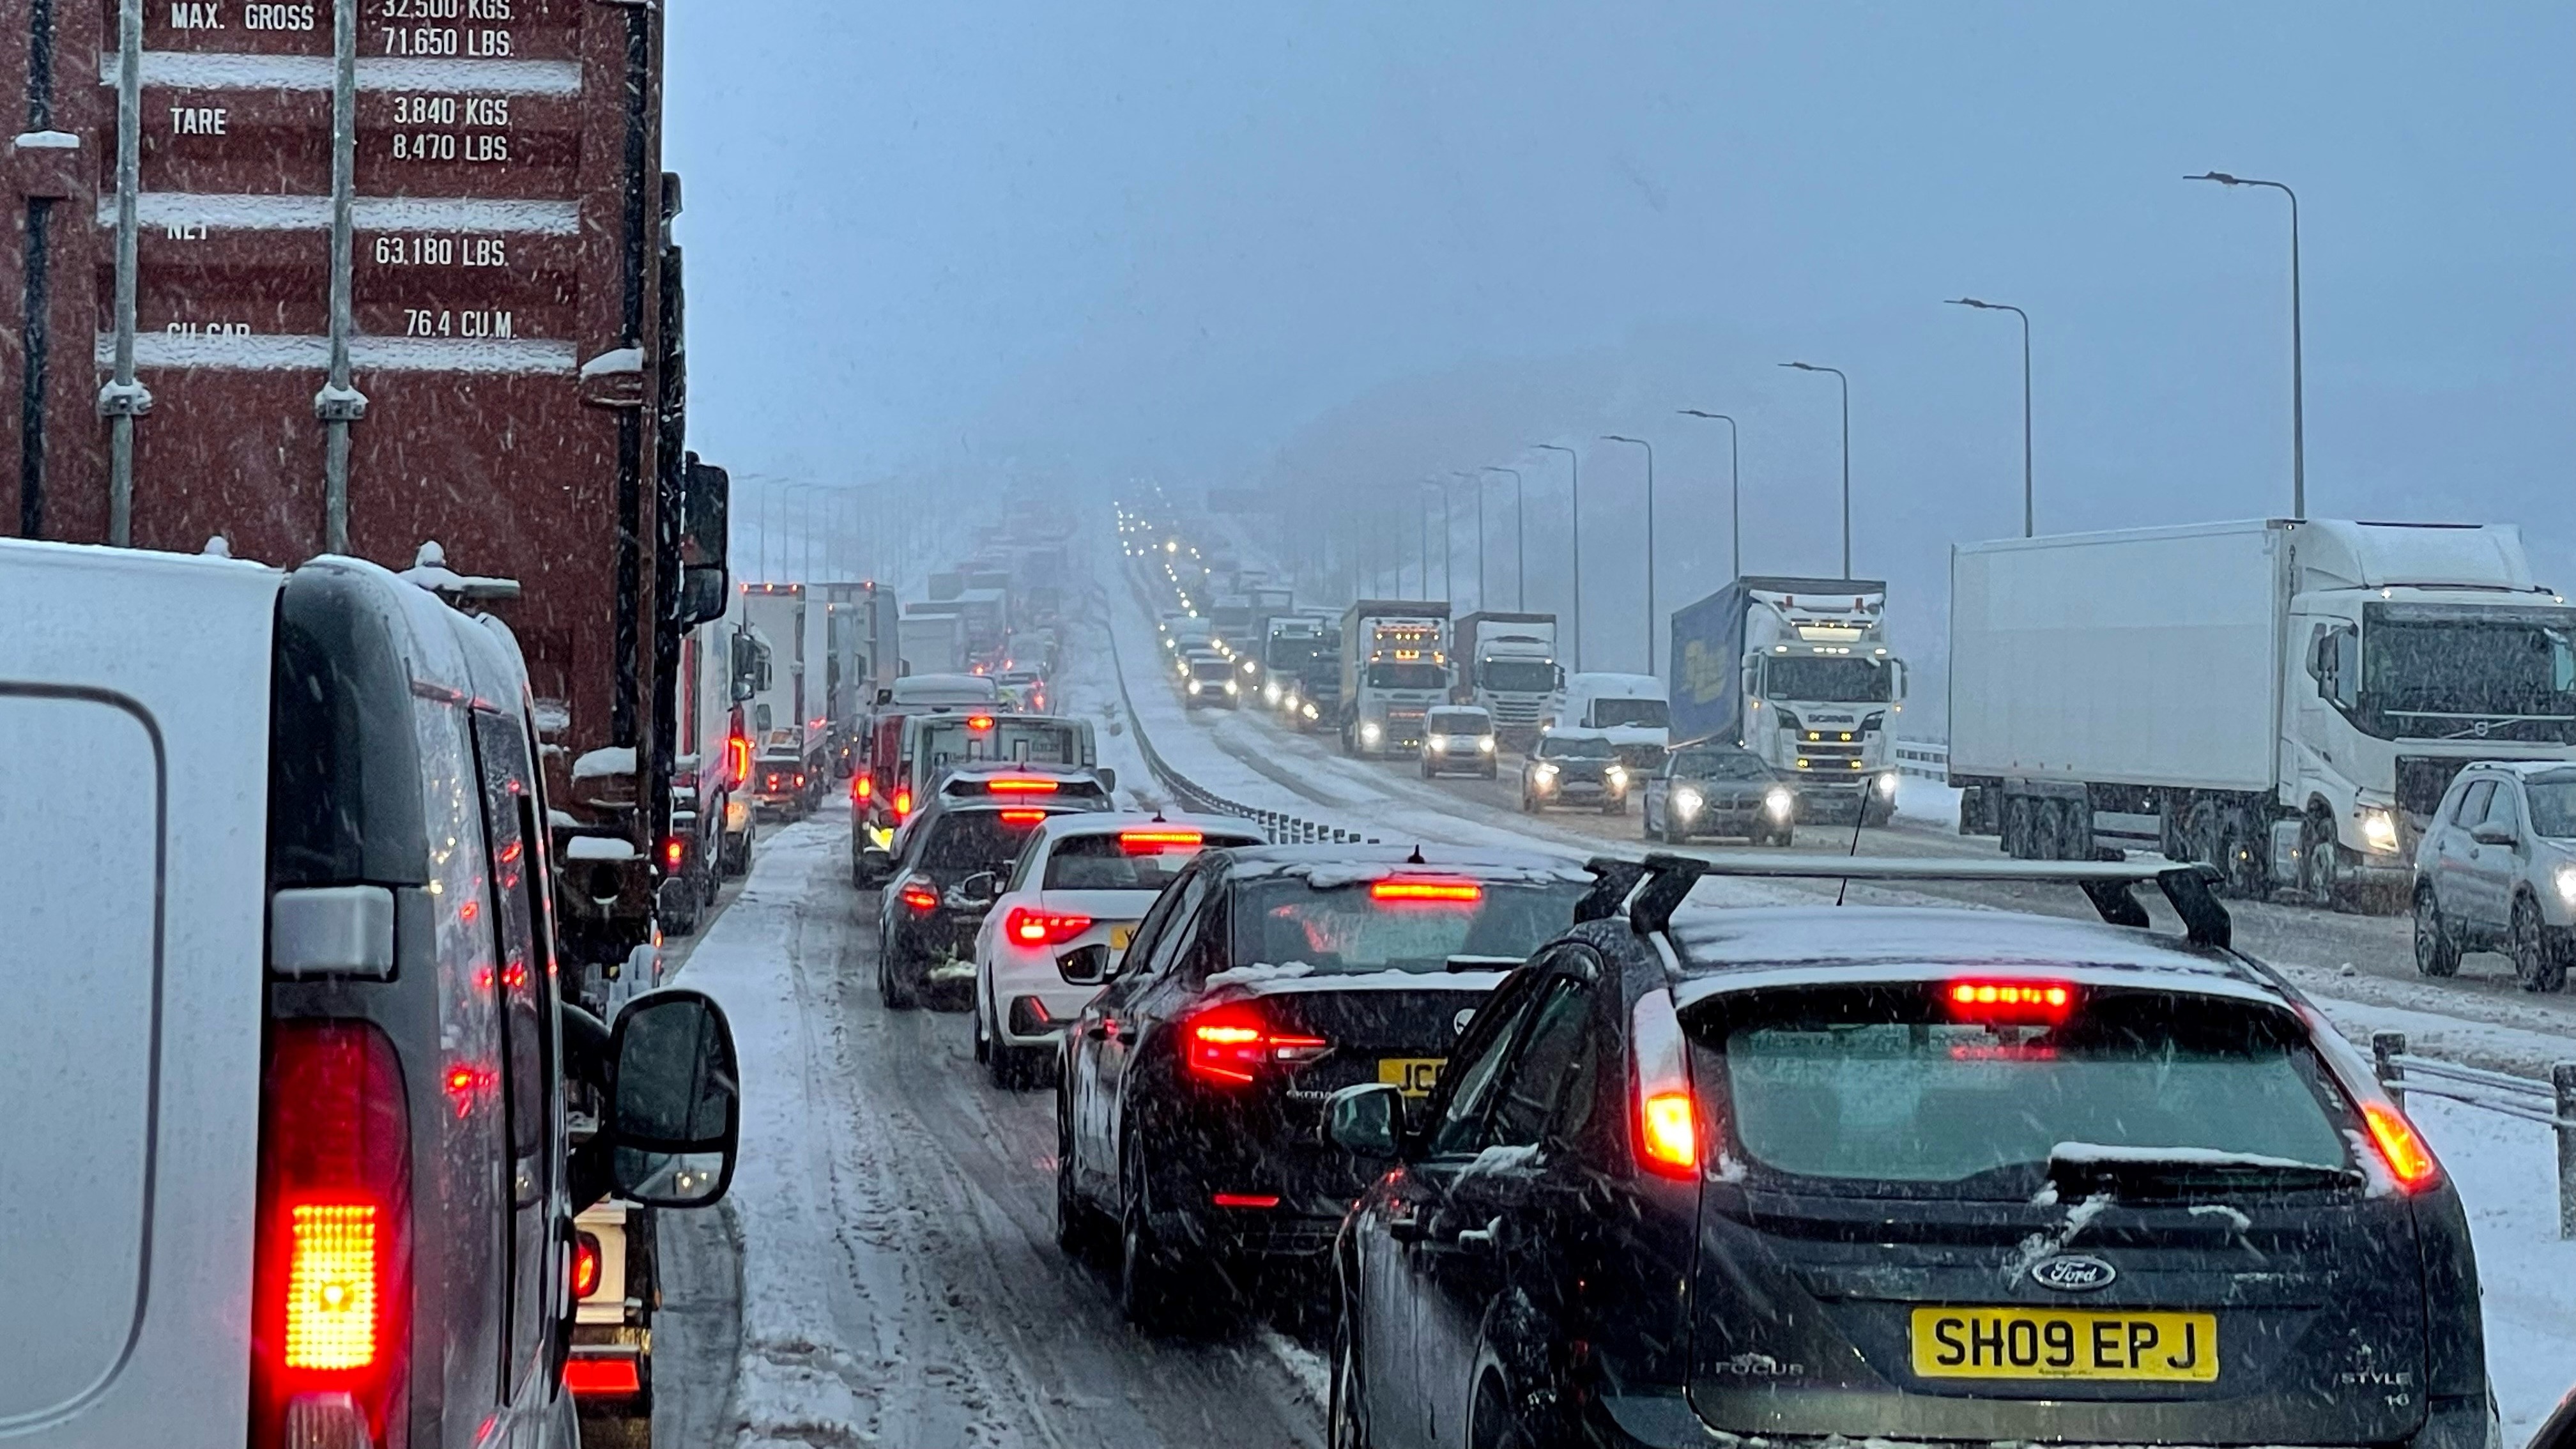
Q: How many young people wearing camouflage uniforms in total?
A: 0